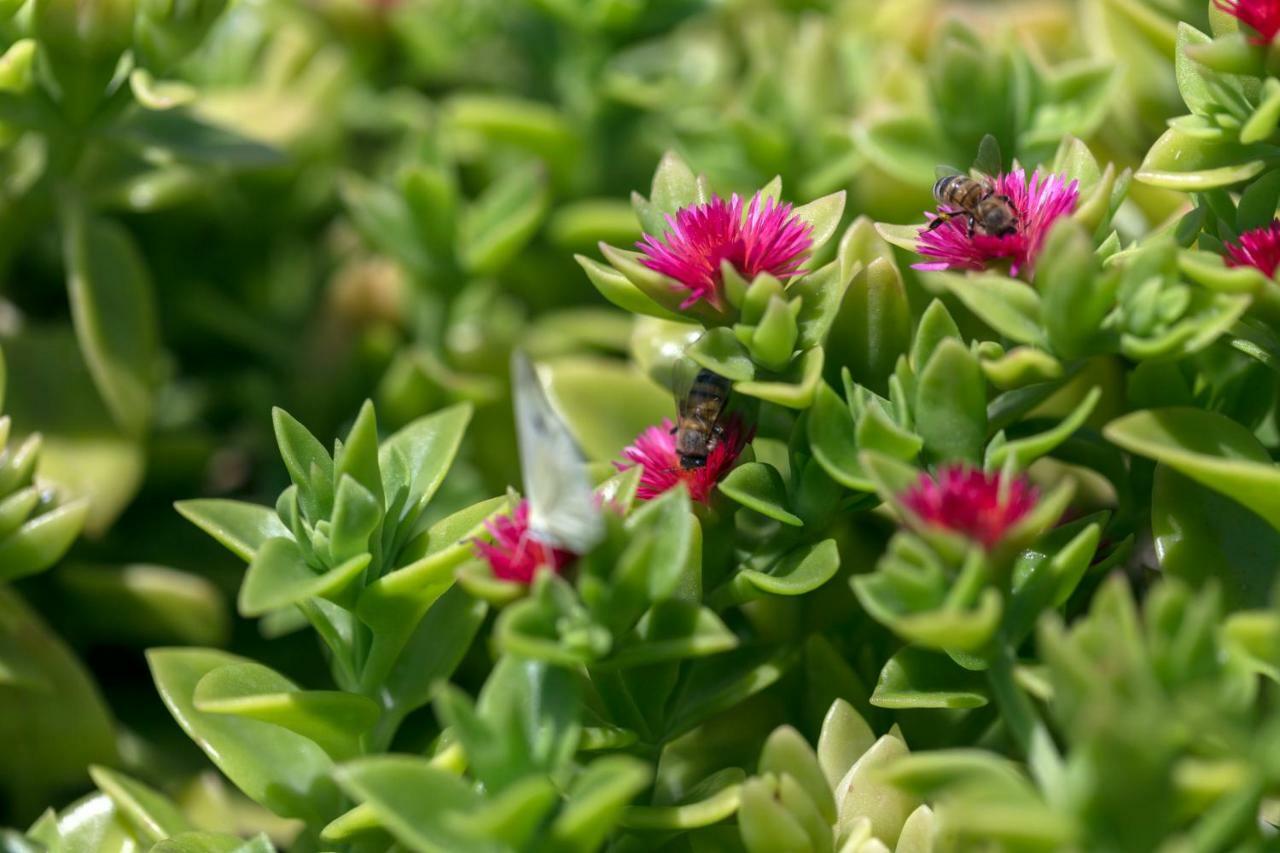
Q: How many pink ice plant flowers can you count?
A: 7